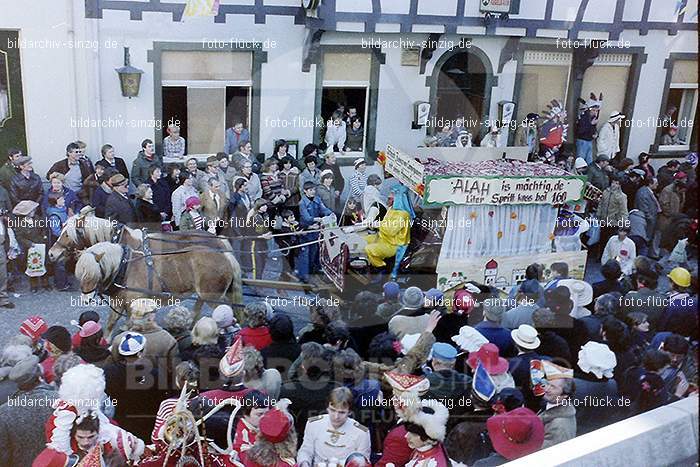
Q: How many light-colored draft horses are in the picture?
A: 2